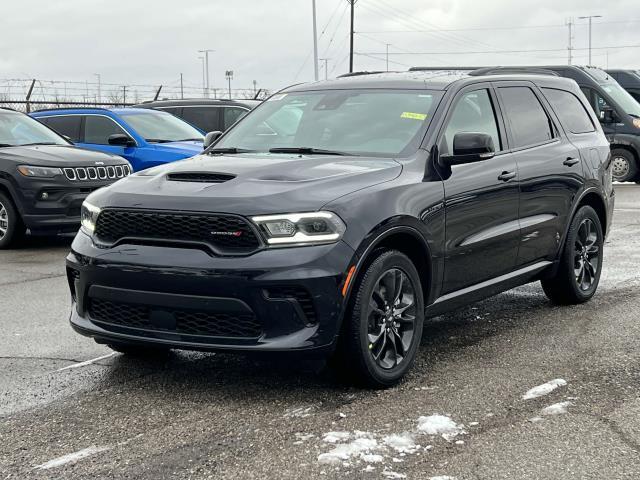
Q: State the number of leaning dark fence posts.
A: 3